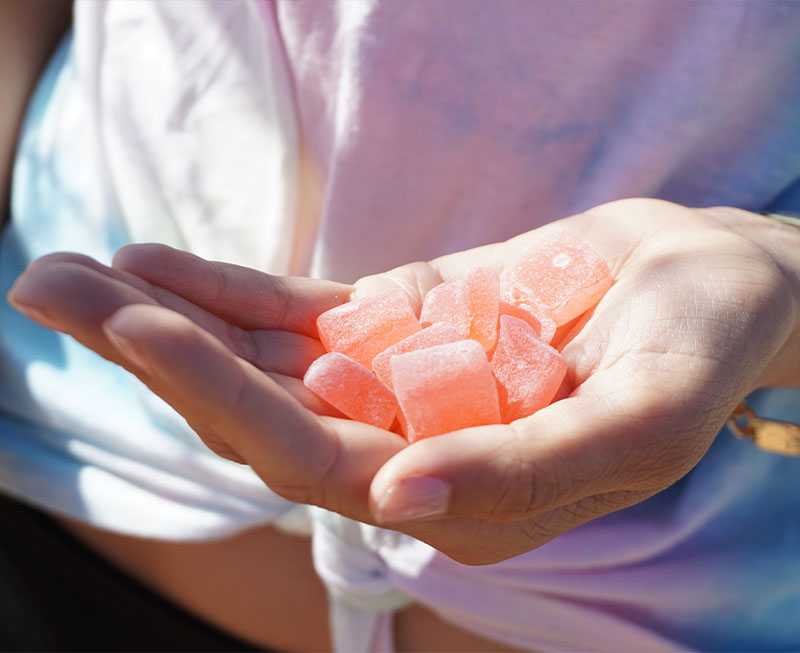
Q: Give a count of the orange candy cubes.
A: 8